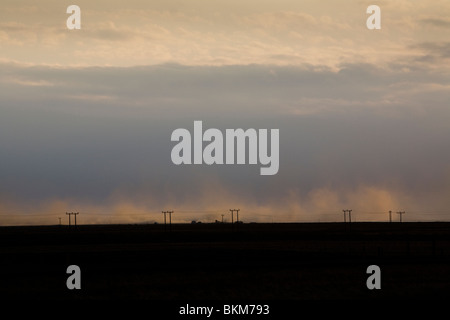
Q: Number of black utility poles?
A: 12